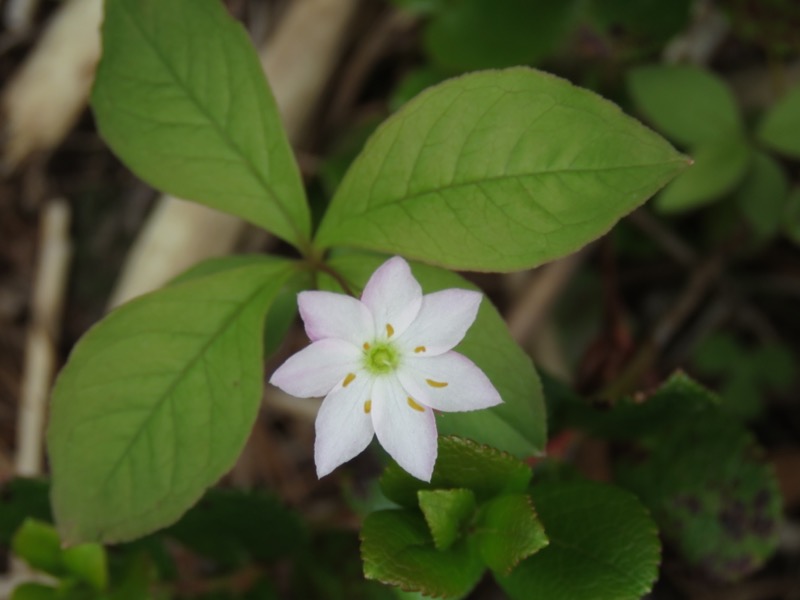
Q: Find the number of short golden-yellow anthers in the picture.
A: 7